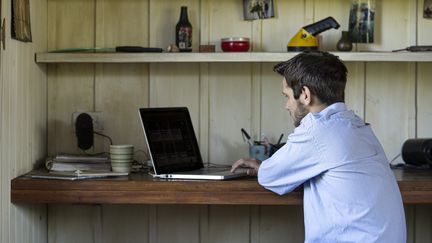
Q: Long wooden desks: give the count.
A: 1